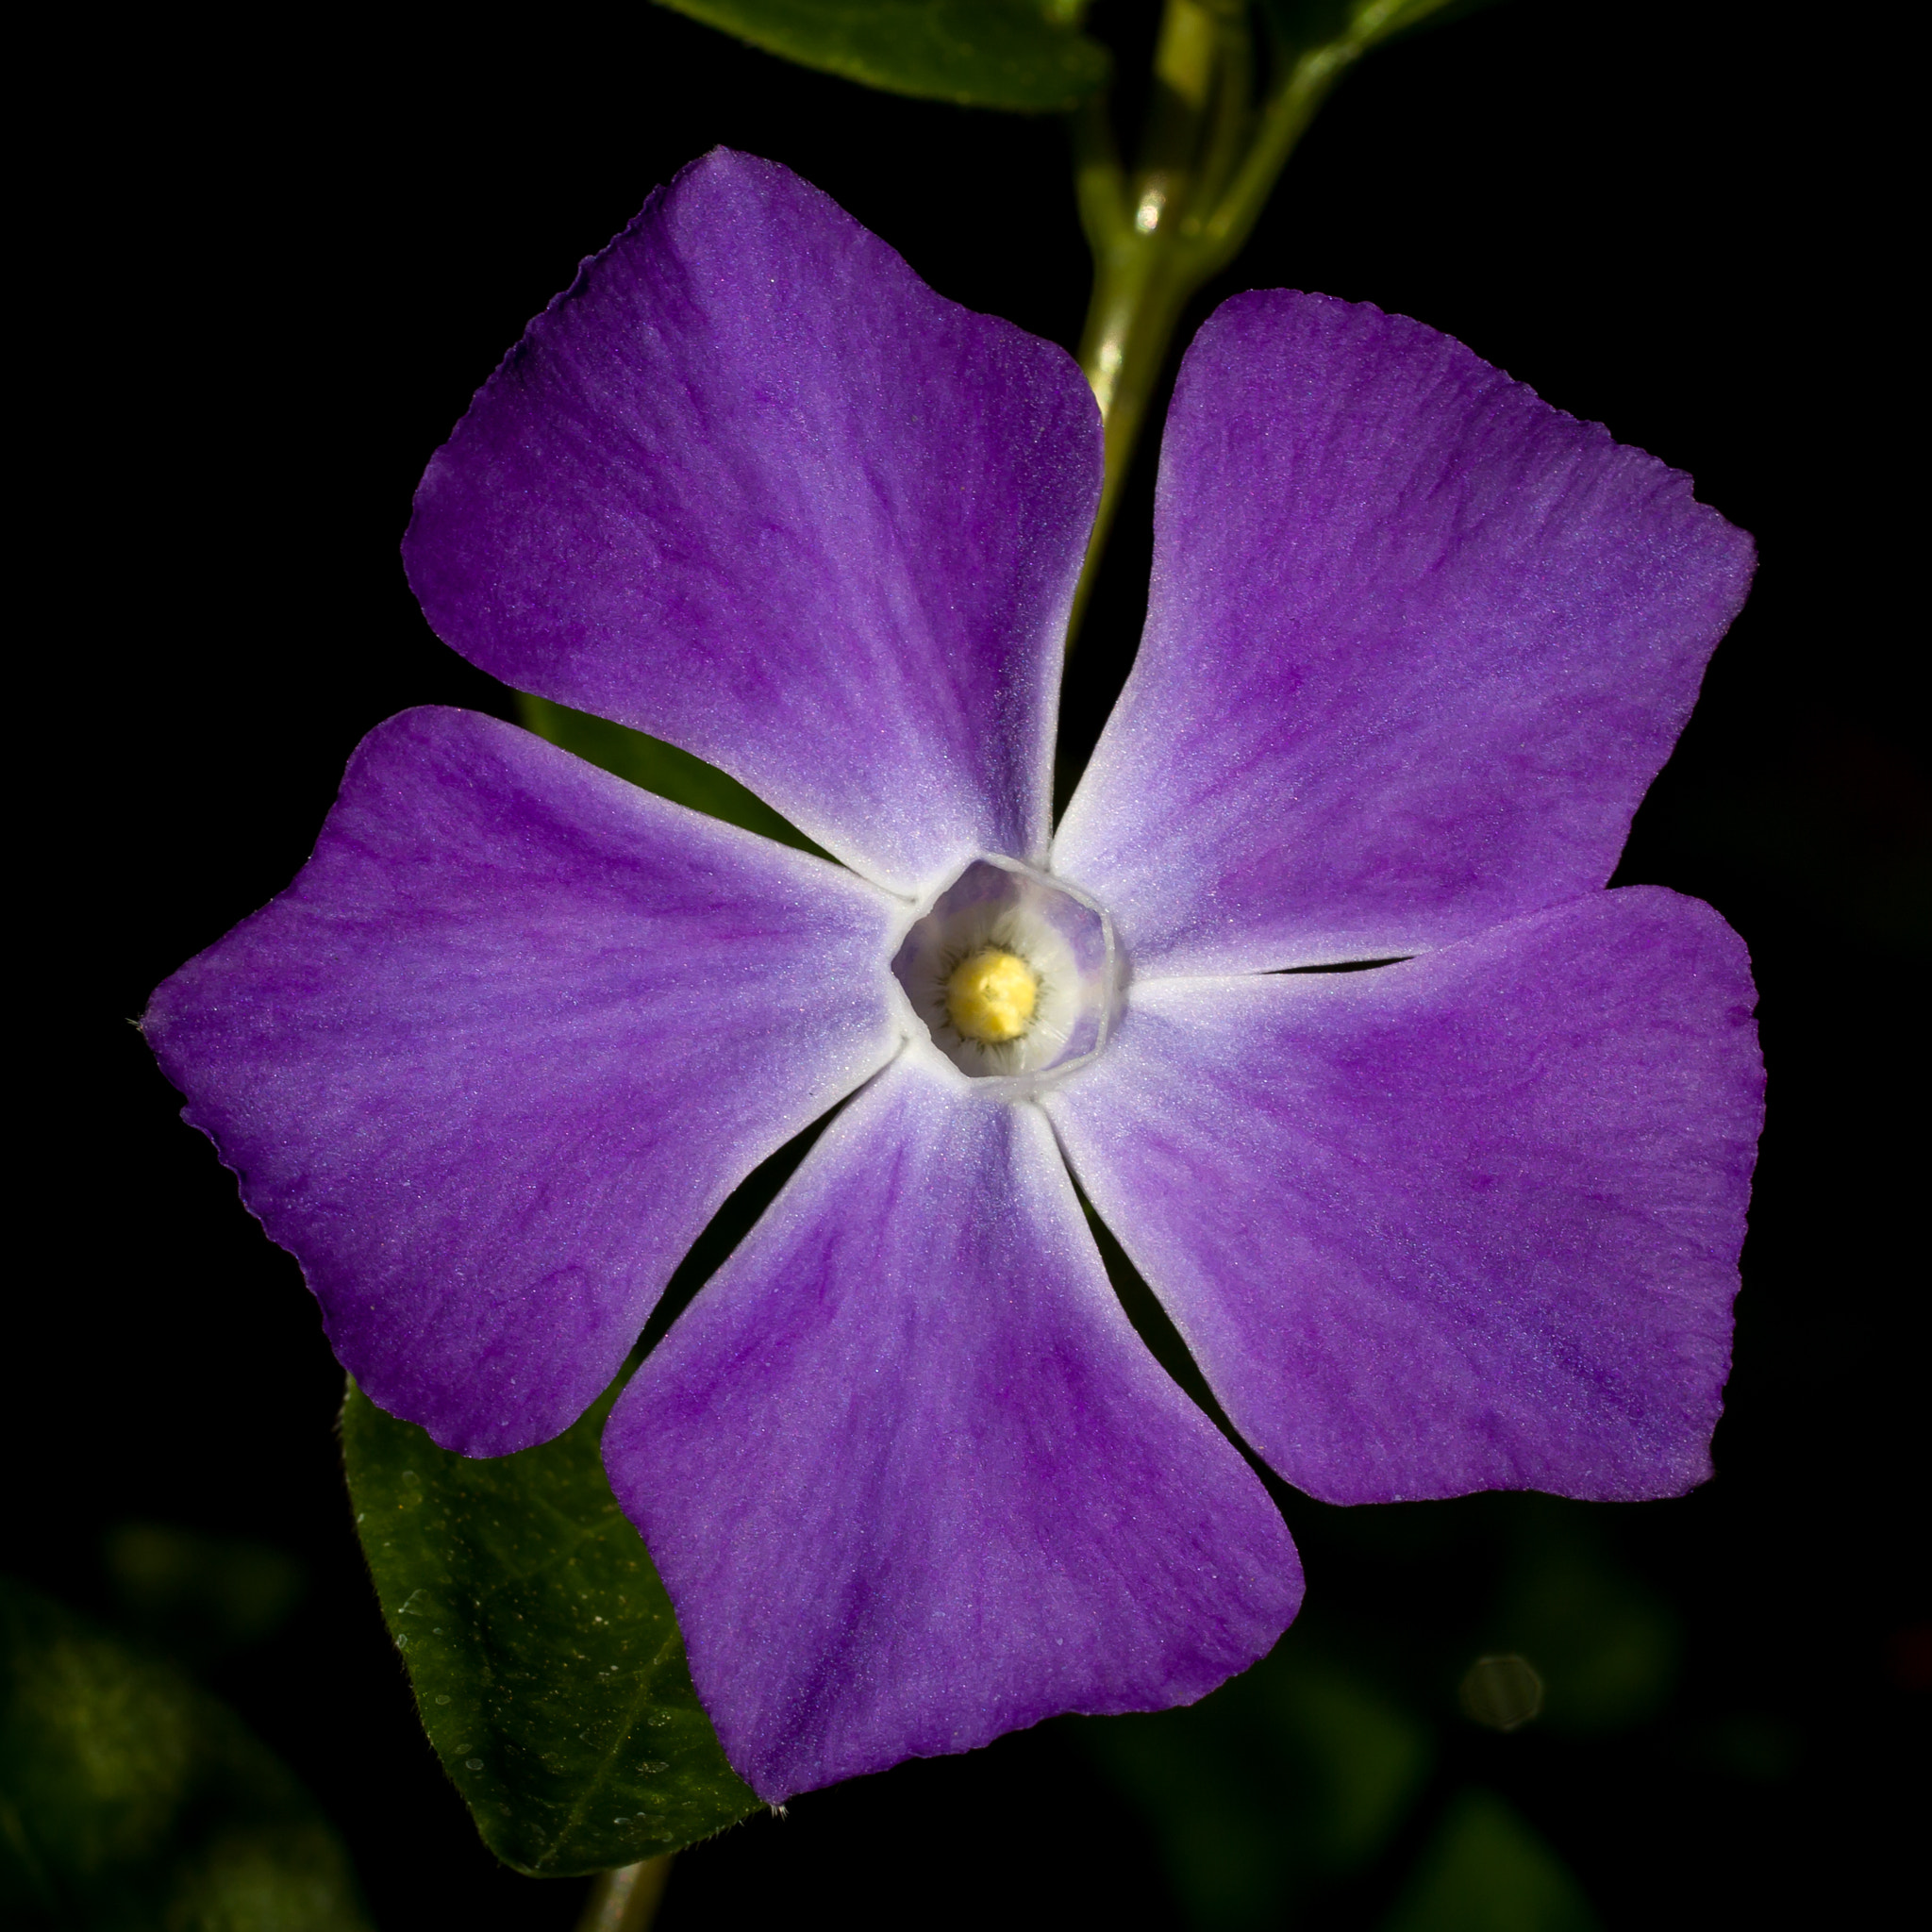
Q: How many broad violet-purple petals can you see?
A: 5